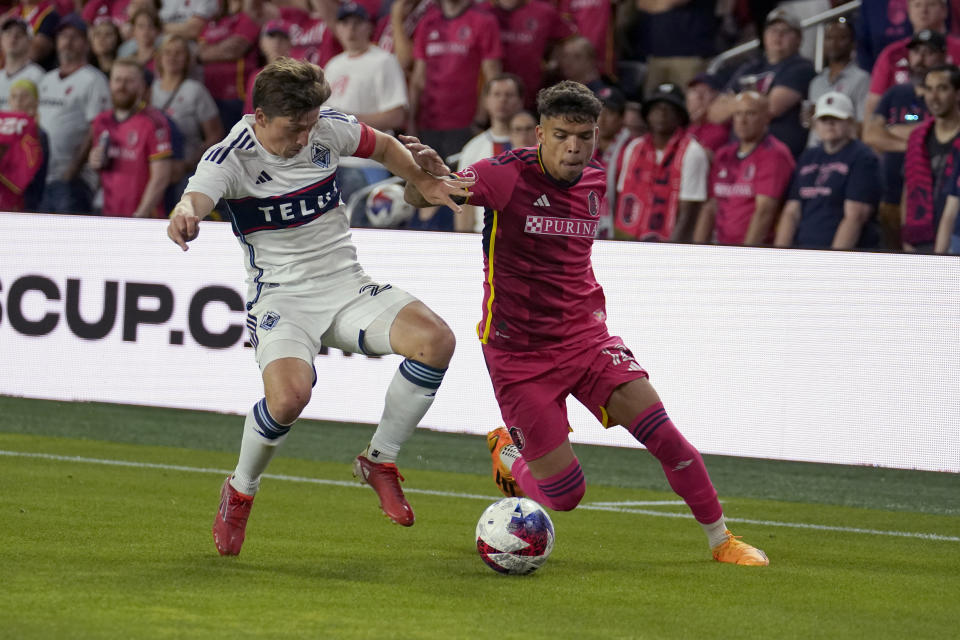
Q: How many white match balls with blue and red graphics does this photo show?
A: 2